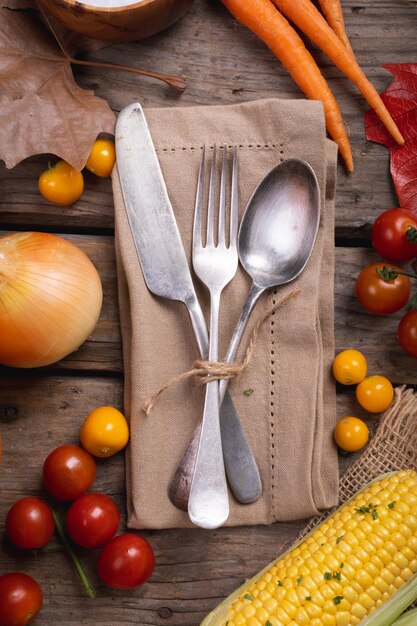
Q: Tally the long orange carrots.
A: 3